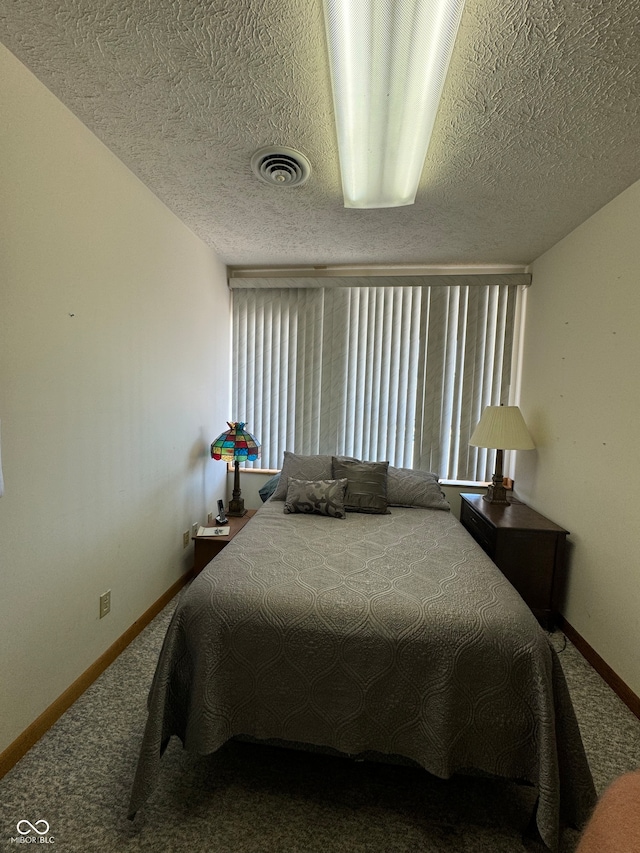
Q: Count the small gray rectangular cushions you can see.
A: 1